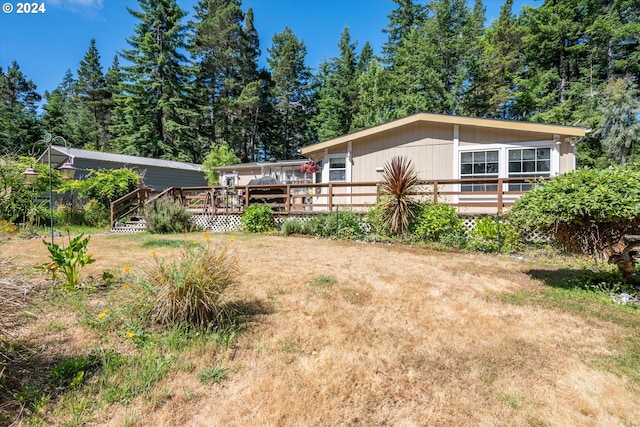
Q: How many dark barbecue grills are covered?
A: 1